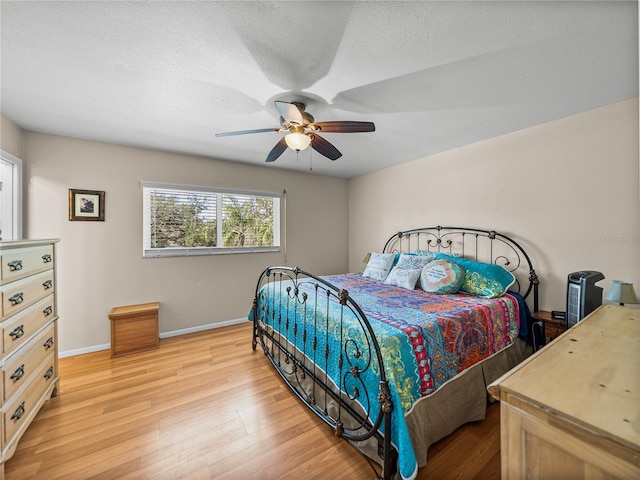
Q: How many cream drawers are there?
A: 5